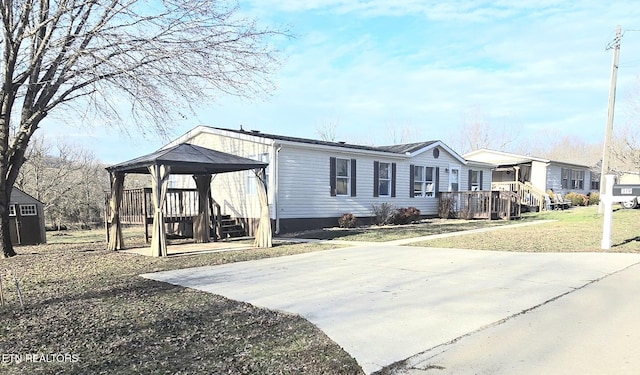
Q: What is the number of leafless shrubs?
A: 2